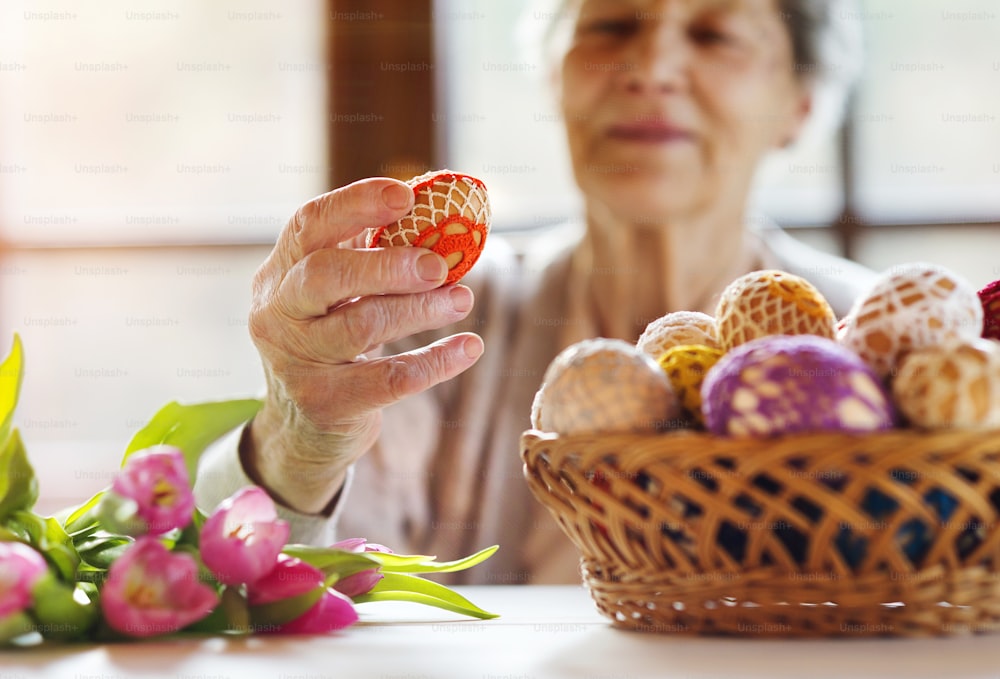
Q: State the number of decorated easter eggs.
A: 9